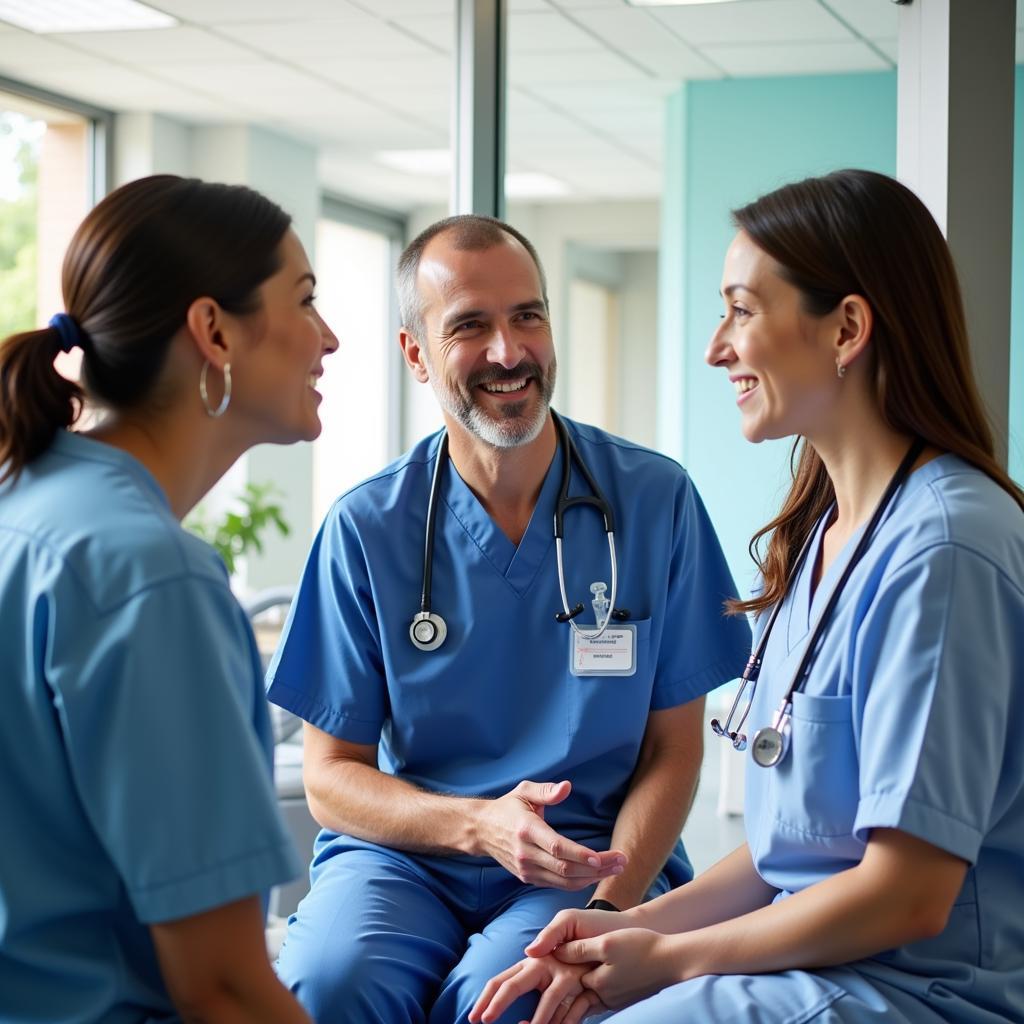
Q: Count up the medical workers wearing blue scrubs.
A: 3